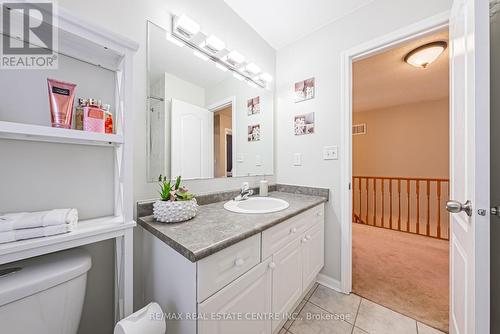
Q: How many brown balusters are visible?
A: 11